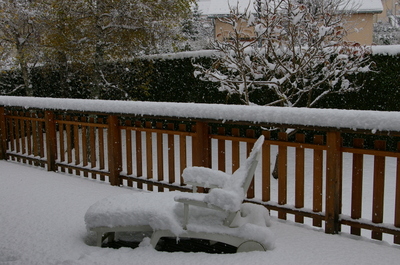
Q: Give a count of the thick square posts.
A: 5